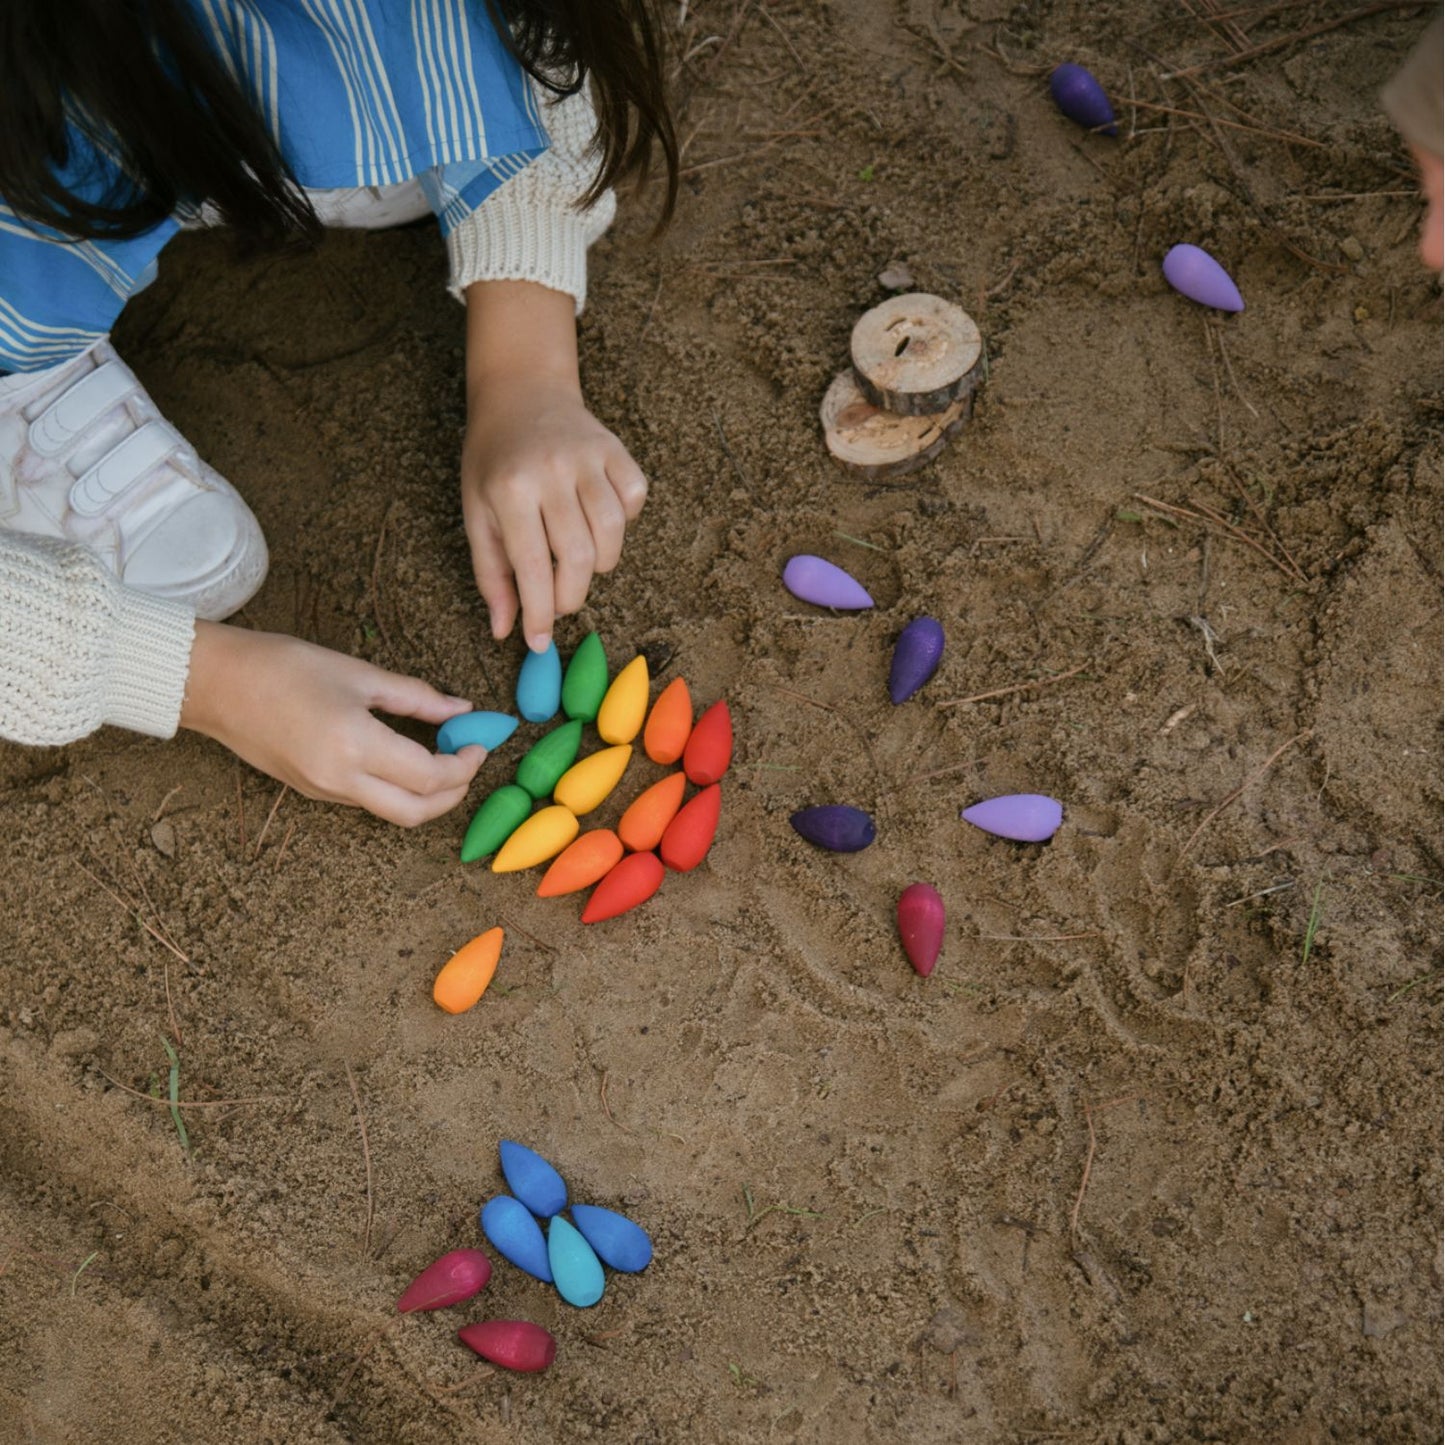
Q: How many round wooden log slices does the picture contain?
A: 2